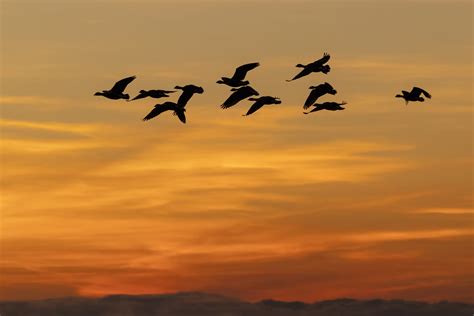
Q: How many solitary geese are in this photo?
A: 1